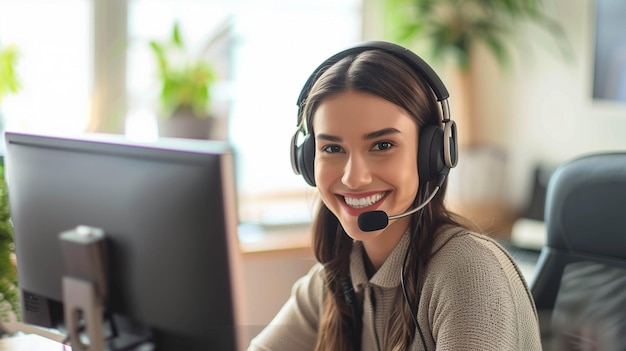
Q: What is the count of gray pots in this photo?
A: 1